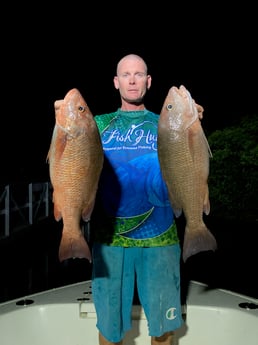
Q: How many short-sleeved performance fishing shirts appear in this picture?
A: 1